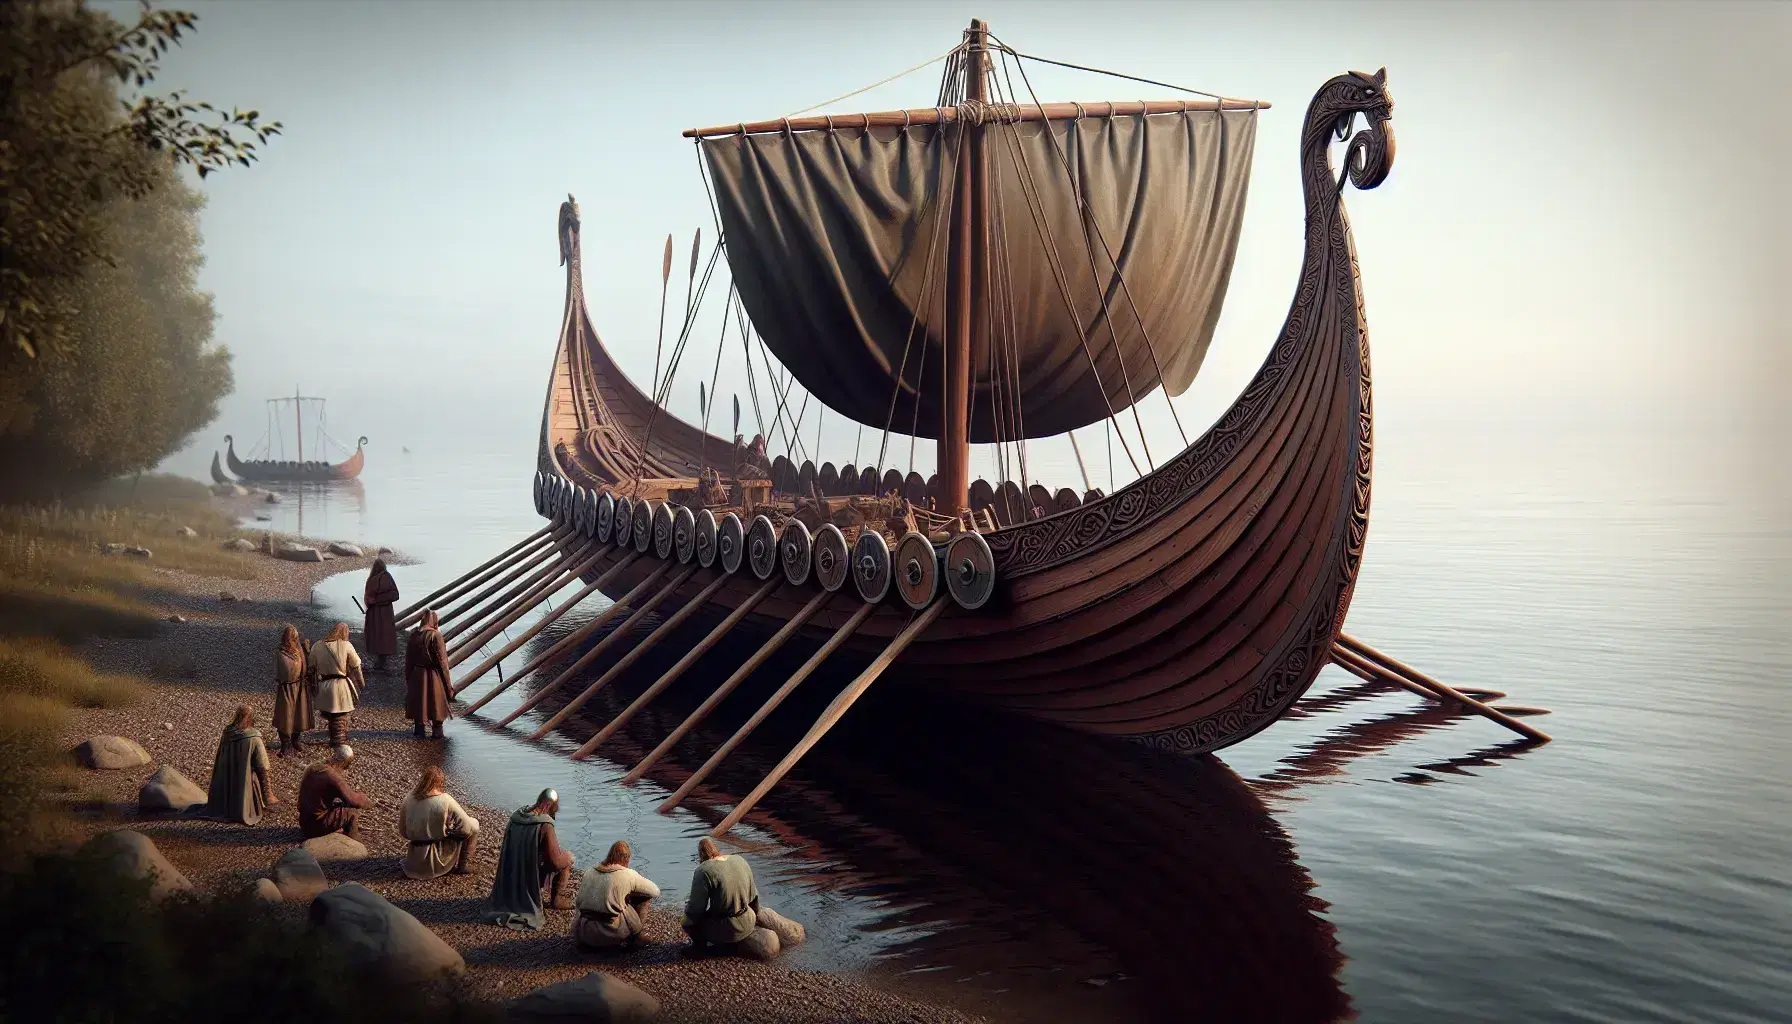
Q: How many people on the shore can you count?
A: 10